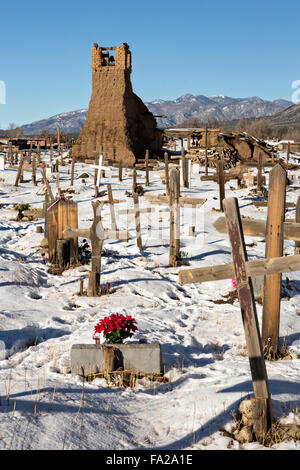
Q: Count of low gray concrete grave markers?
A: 1